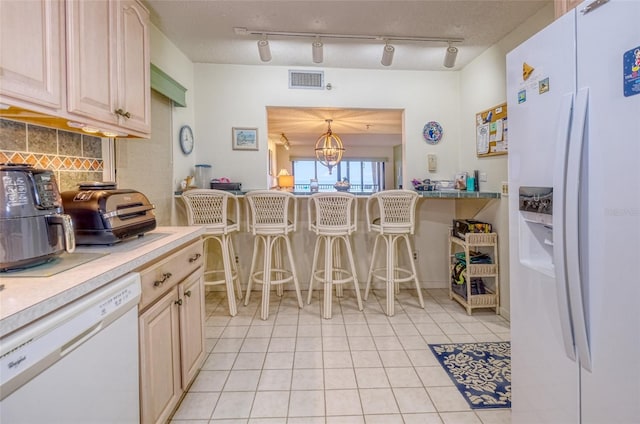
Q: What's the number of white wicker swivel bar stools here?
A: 4